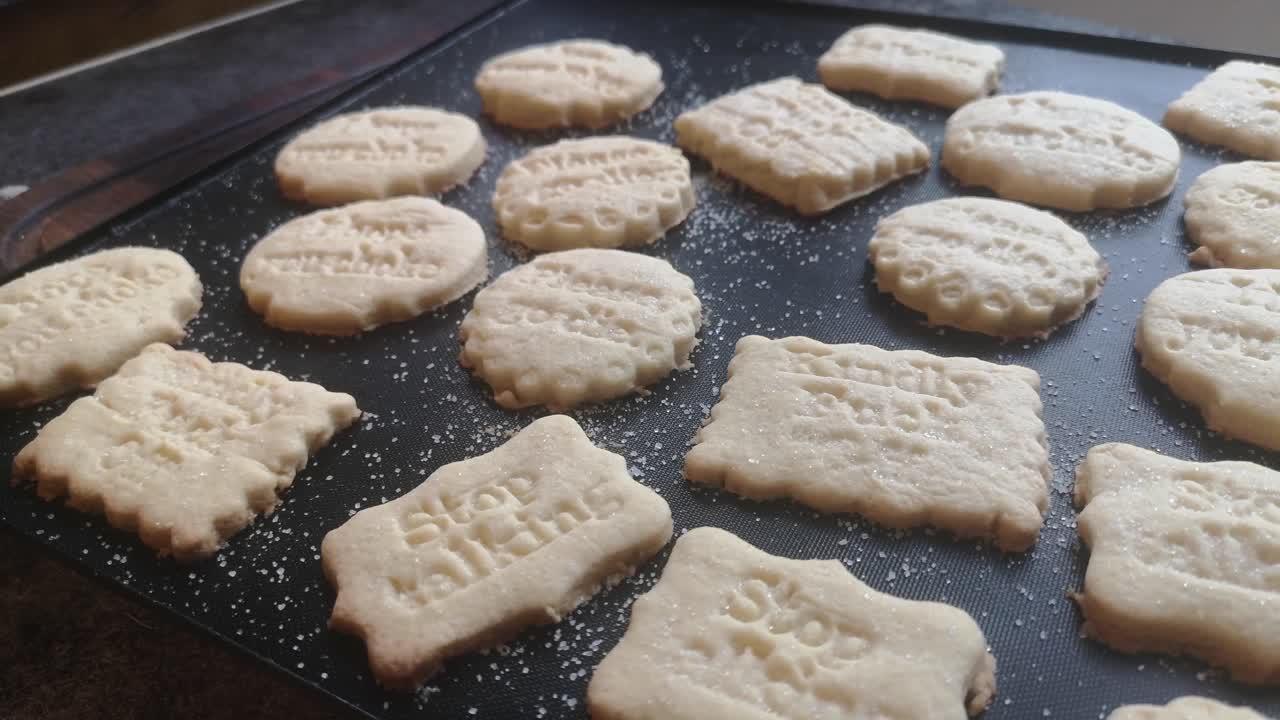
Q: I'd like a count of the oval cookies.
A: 10